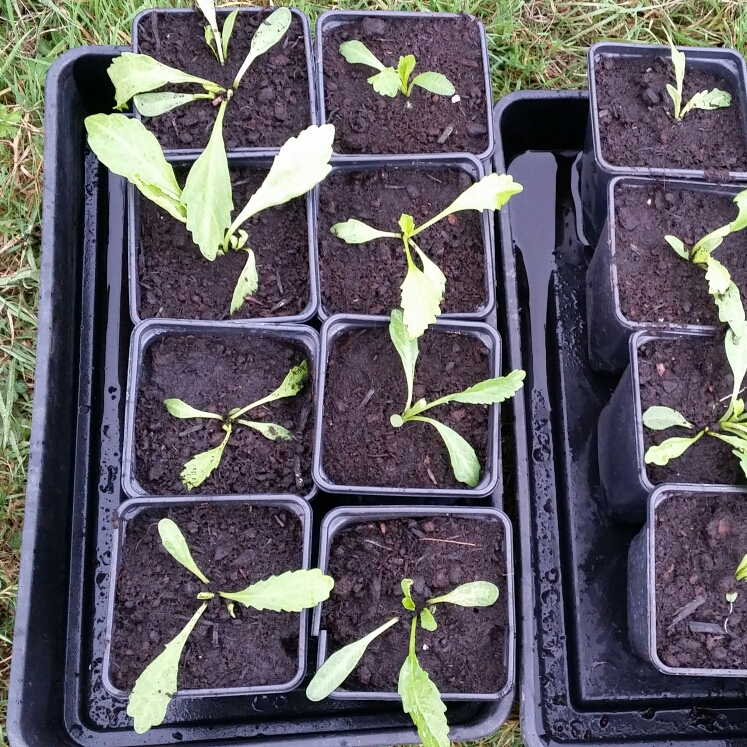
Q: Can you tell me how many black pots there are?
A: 12